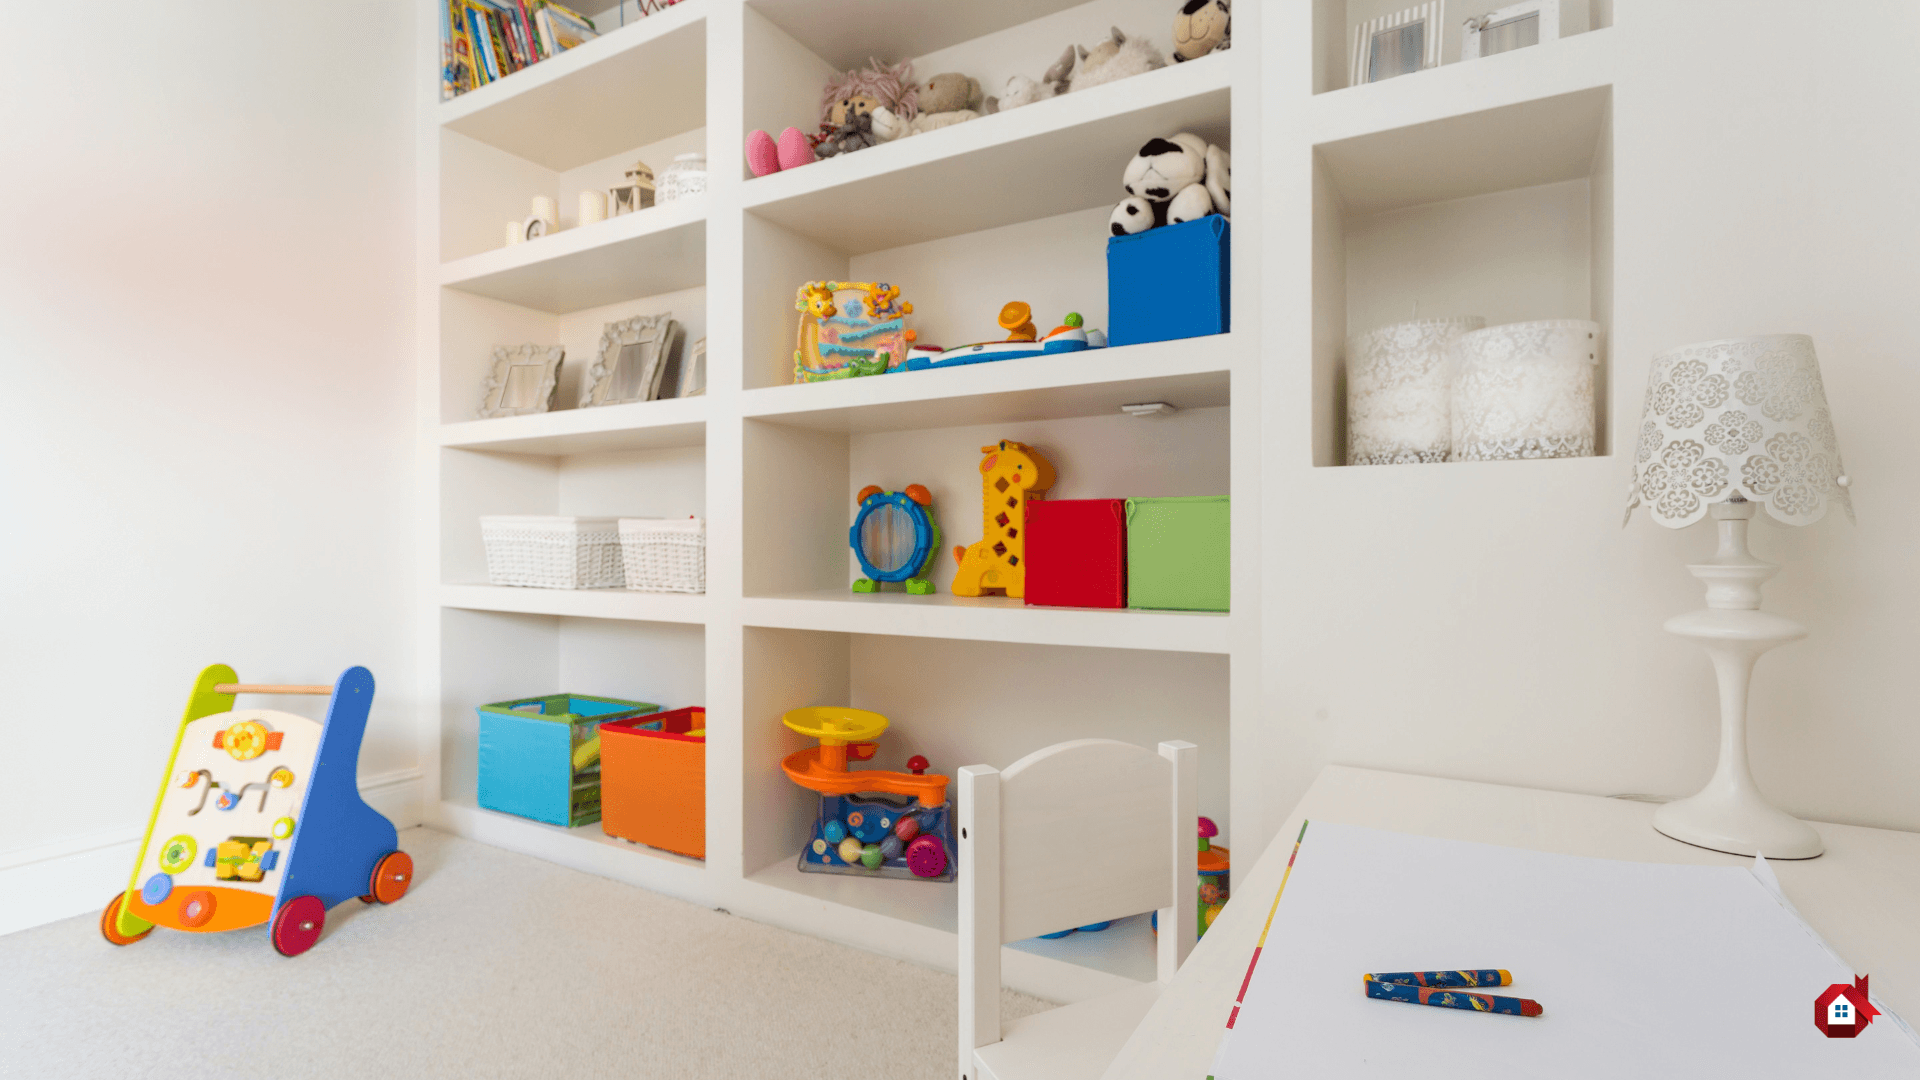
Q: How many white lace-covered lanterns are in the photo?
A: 2